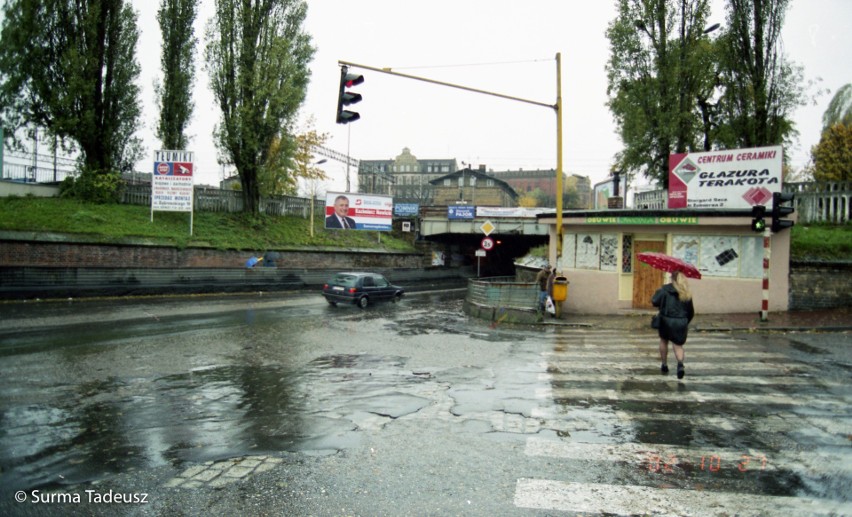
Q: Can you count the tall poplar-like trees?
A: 5